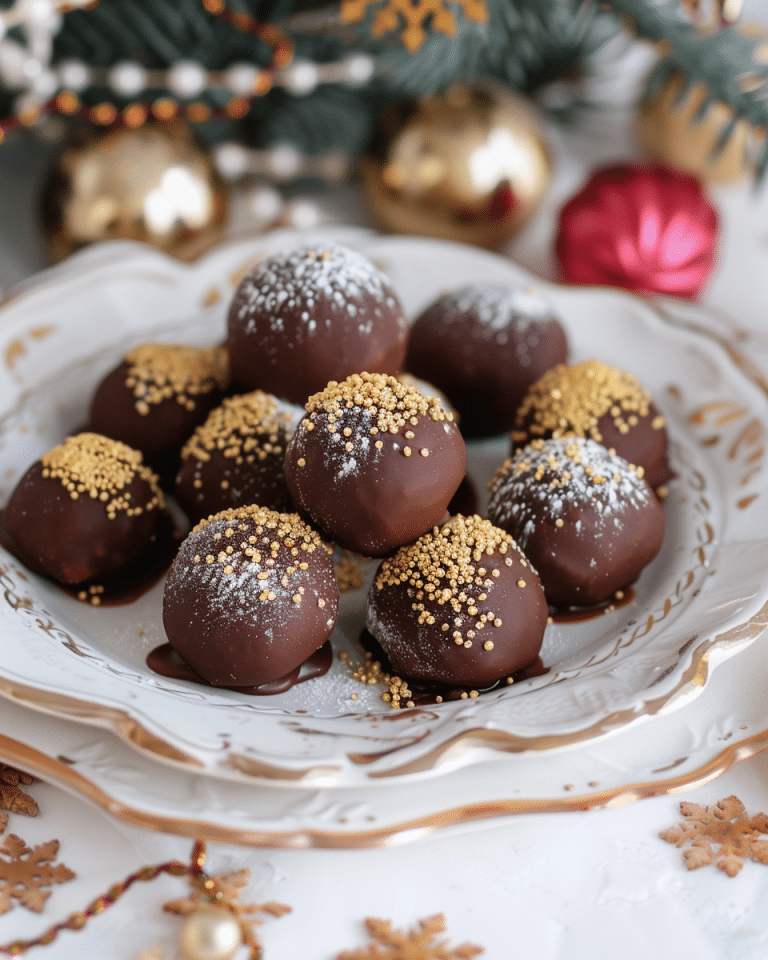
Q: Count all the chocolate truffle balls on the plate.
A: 10